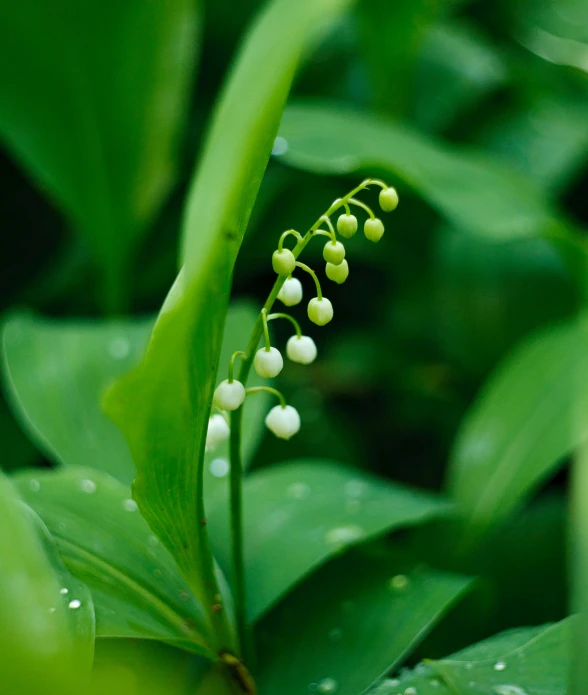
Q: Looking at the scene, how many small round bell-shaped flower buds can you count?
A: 13